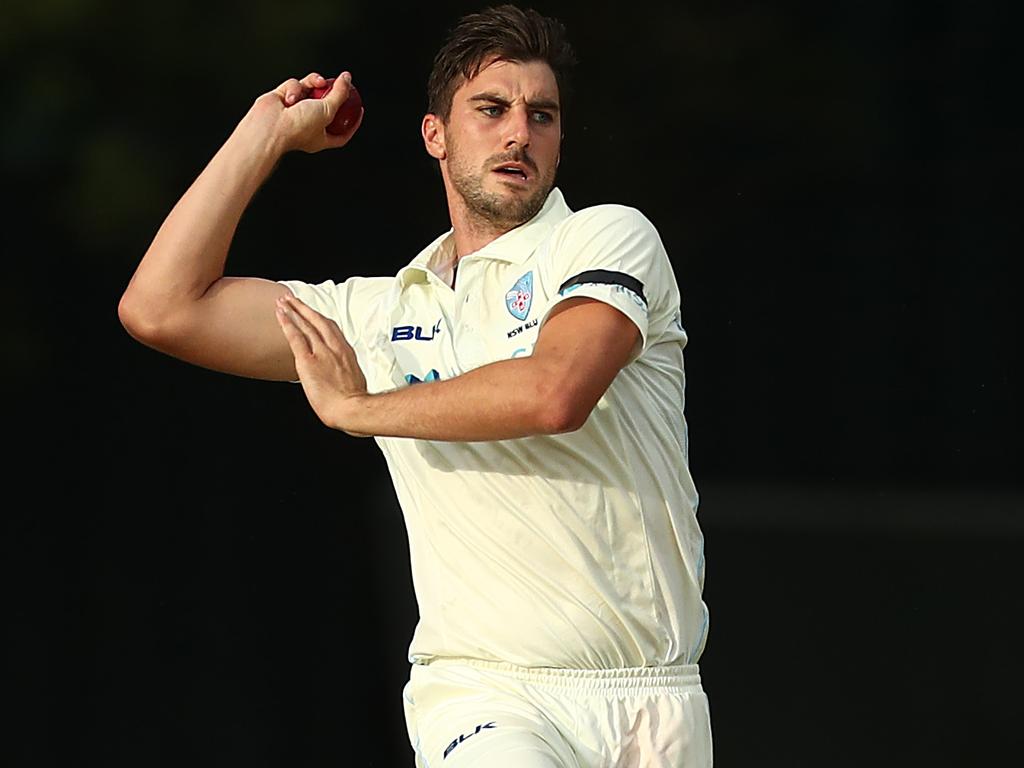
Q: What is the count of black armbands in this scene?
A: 1